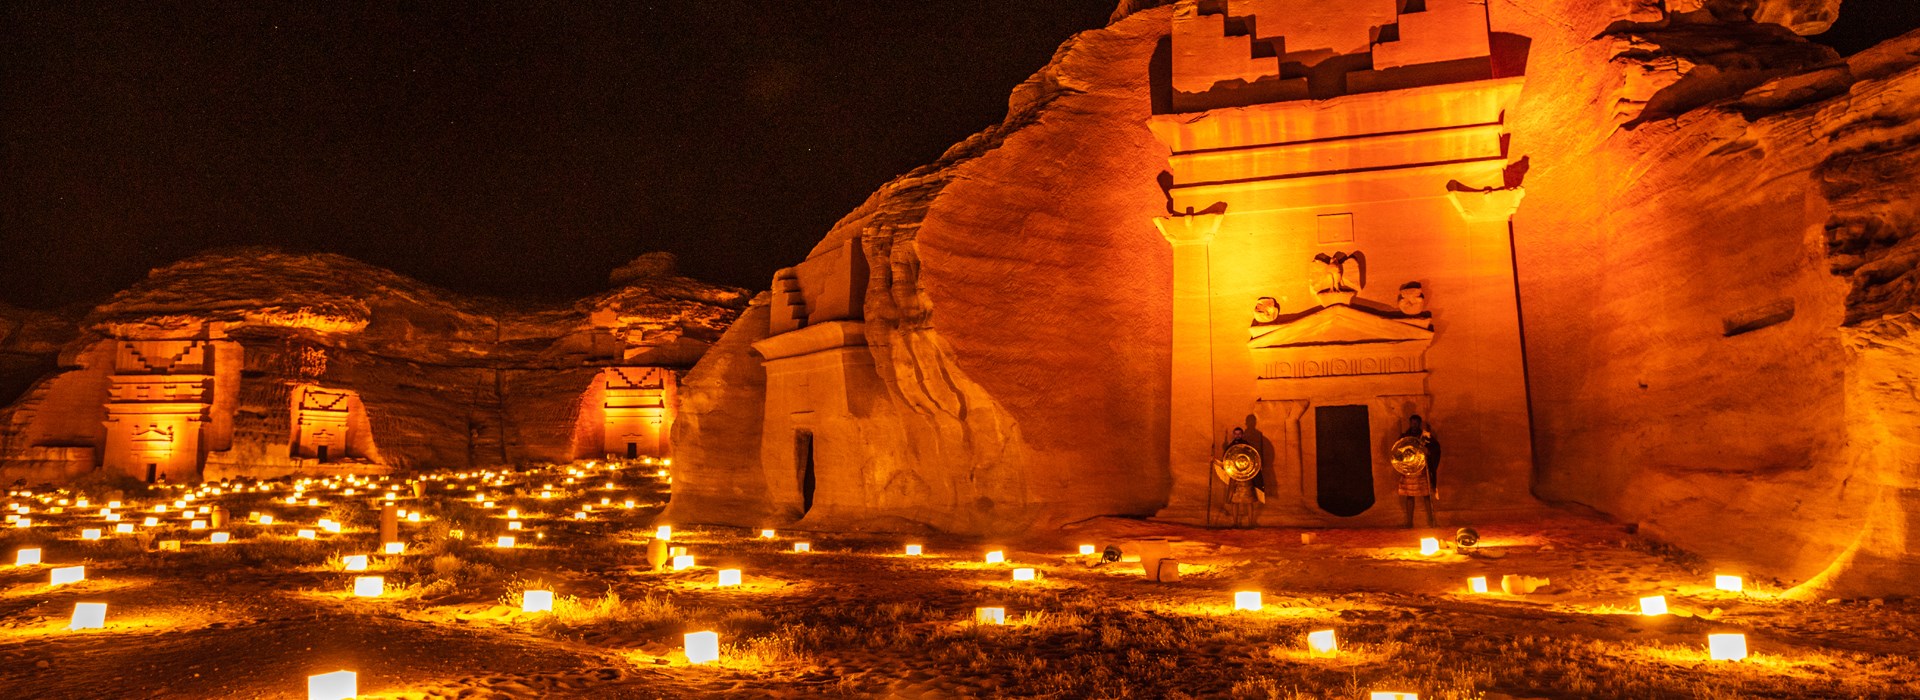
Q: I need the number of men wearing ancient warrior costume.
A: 2